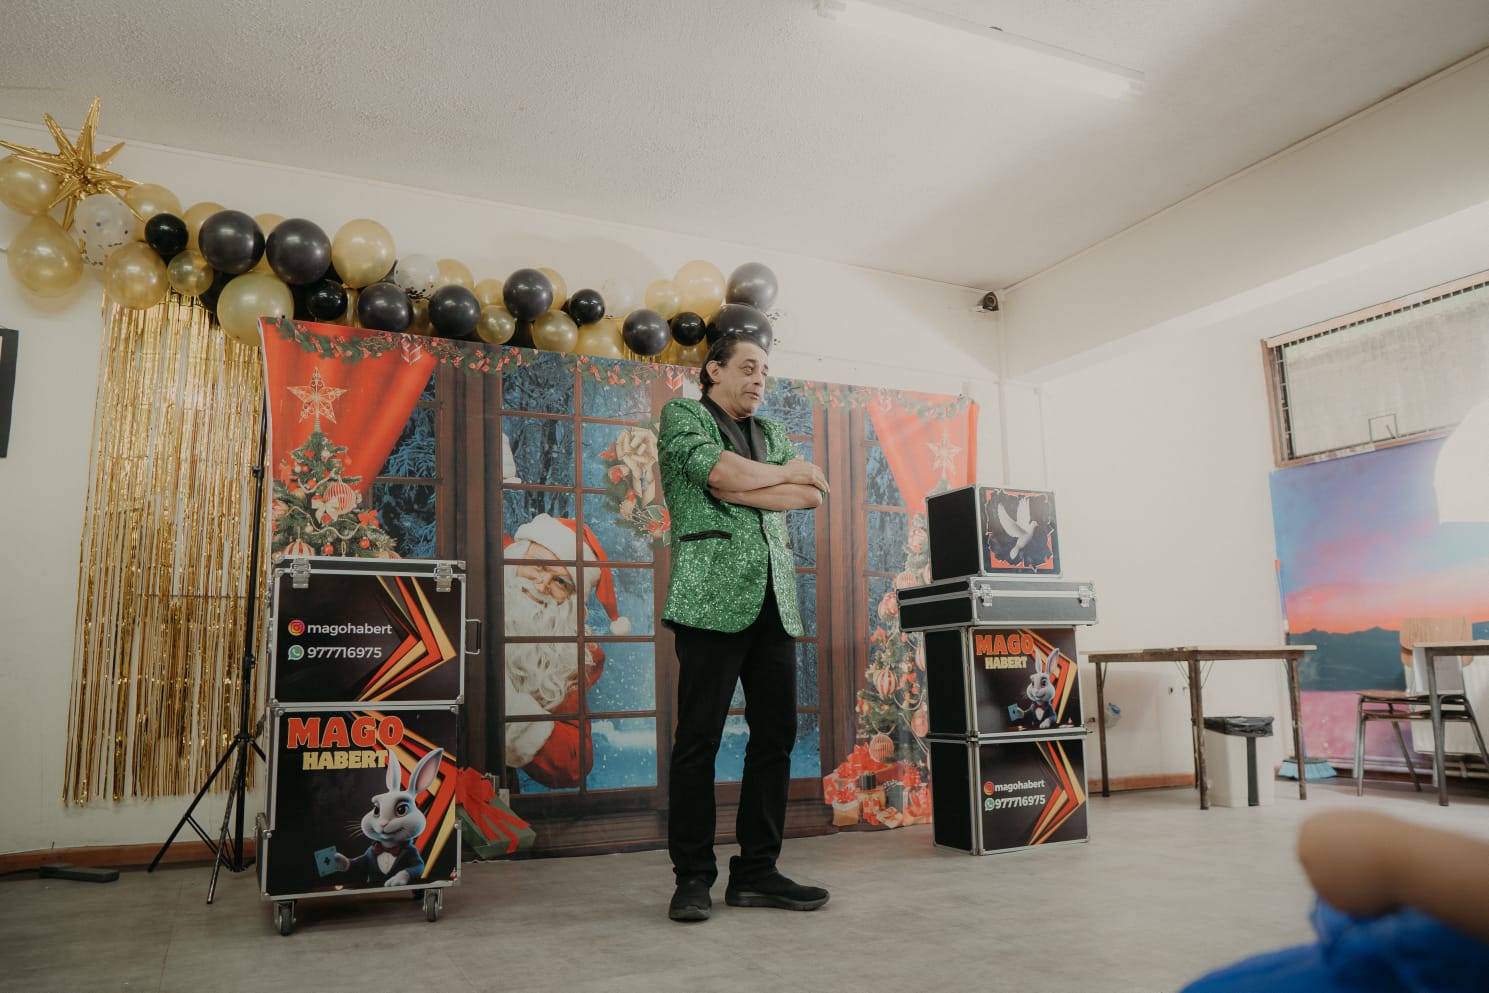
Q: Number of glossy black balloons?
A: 12